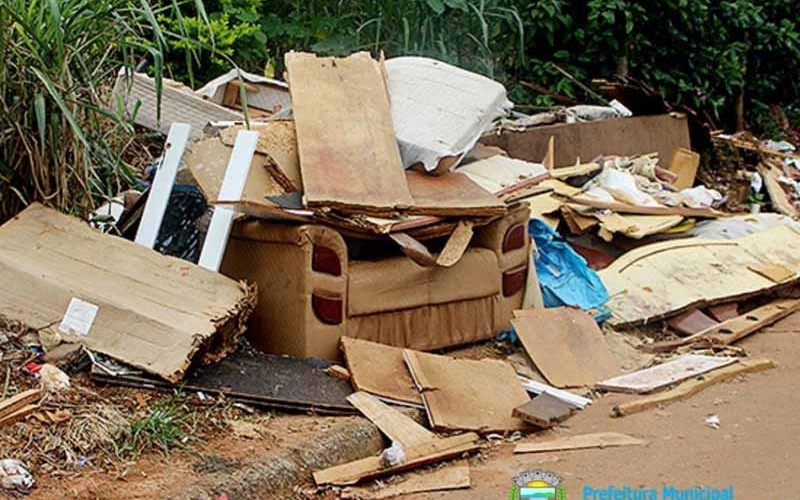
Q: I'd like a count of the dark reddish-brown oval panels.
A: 4